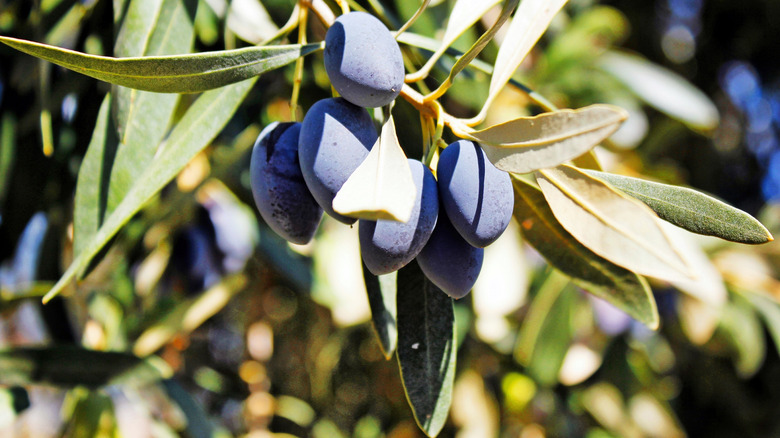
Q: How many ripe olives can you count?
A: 6